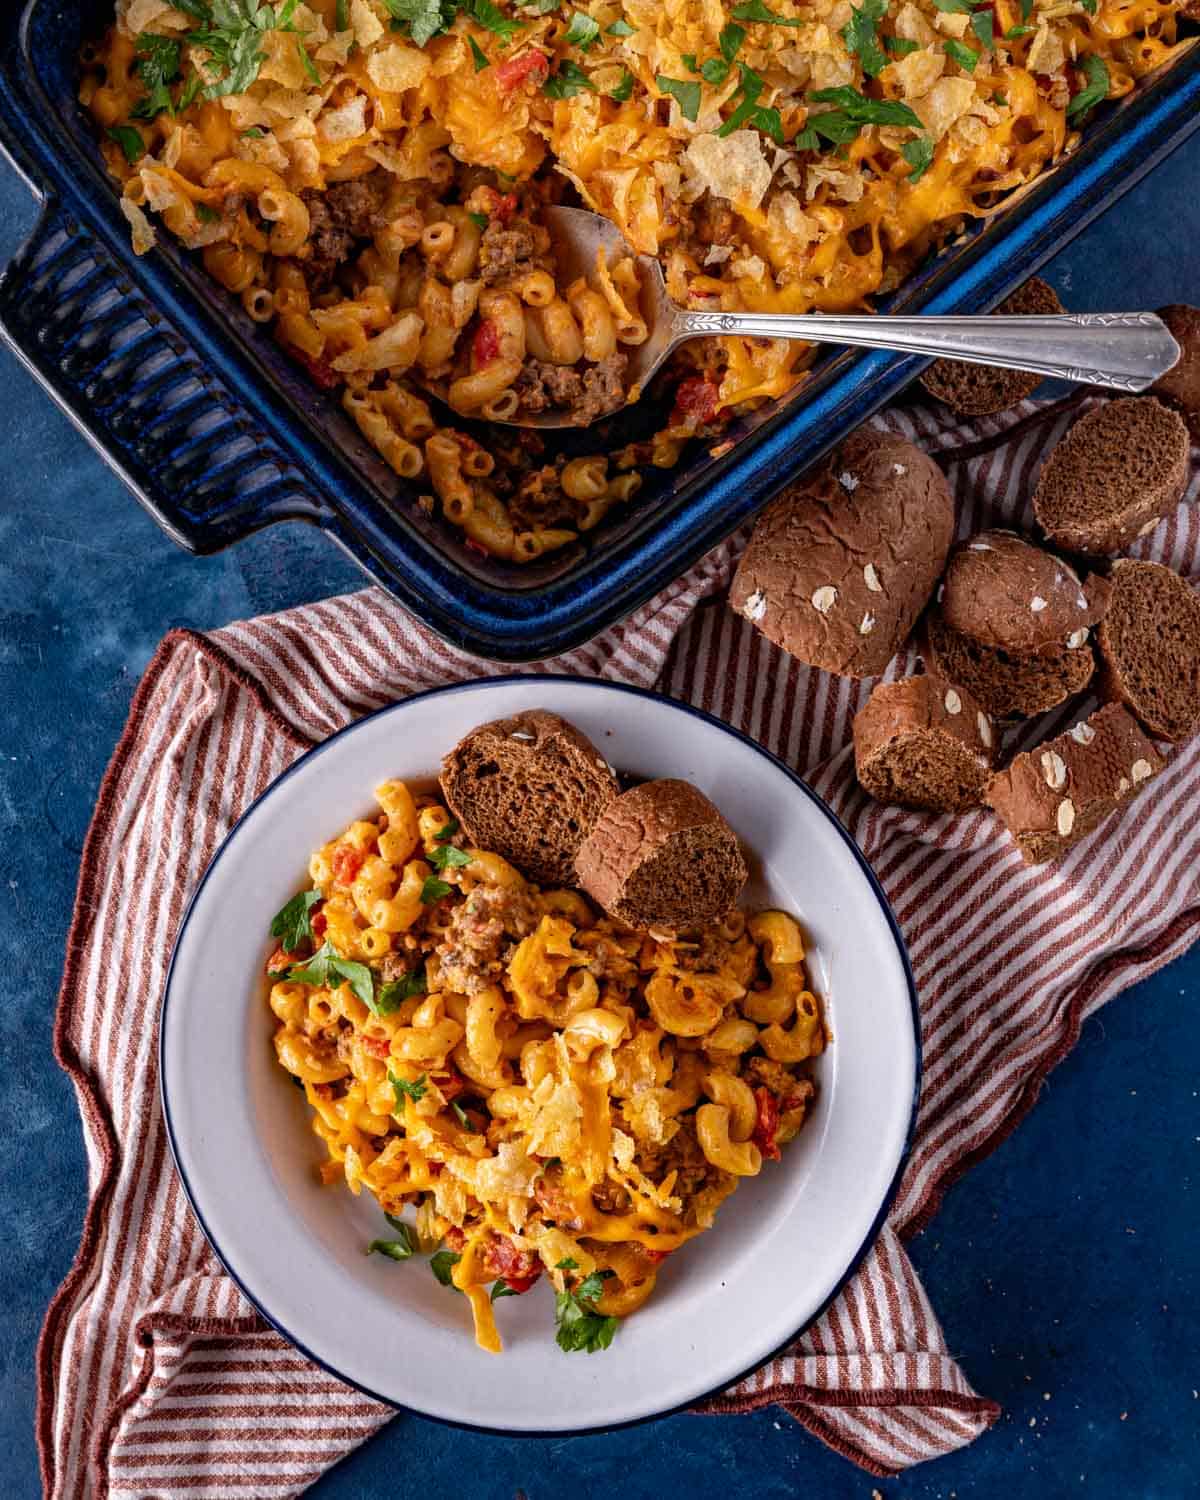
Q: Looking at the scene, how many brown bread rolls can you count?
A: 11